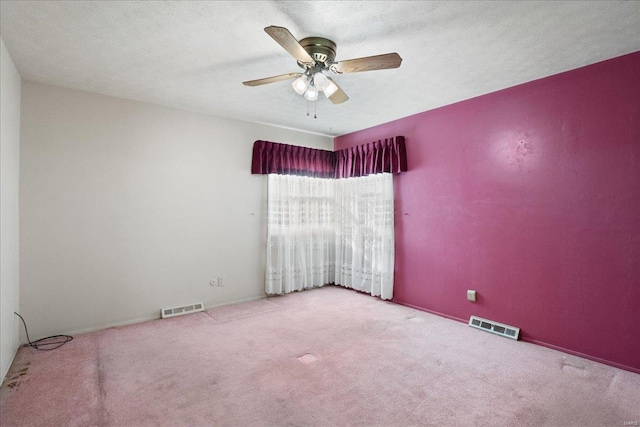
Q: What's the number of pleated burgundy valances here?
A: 2